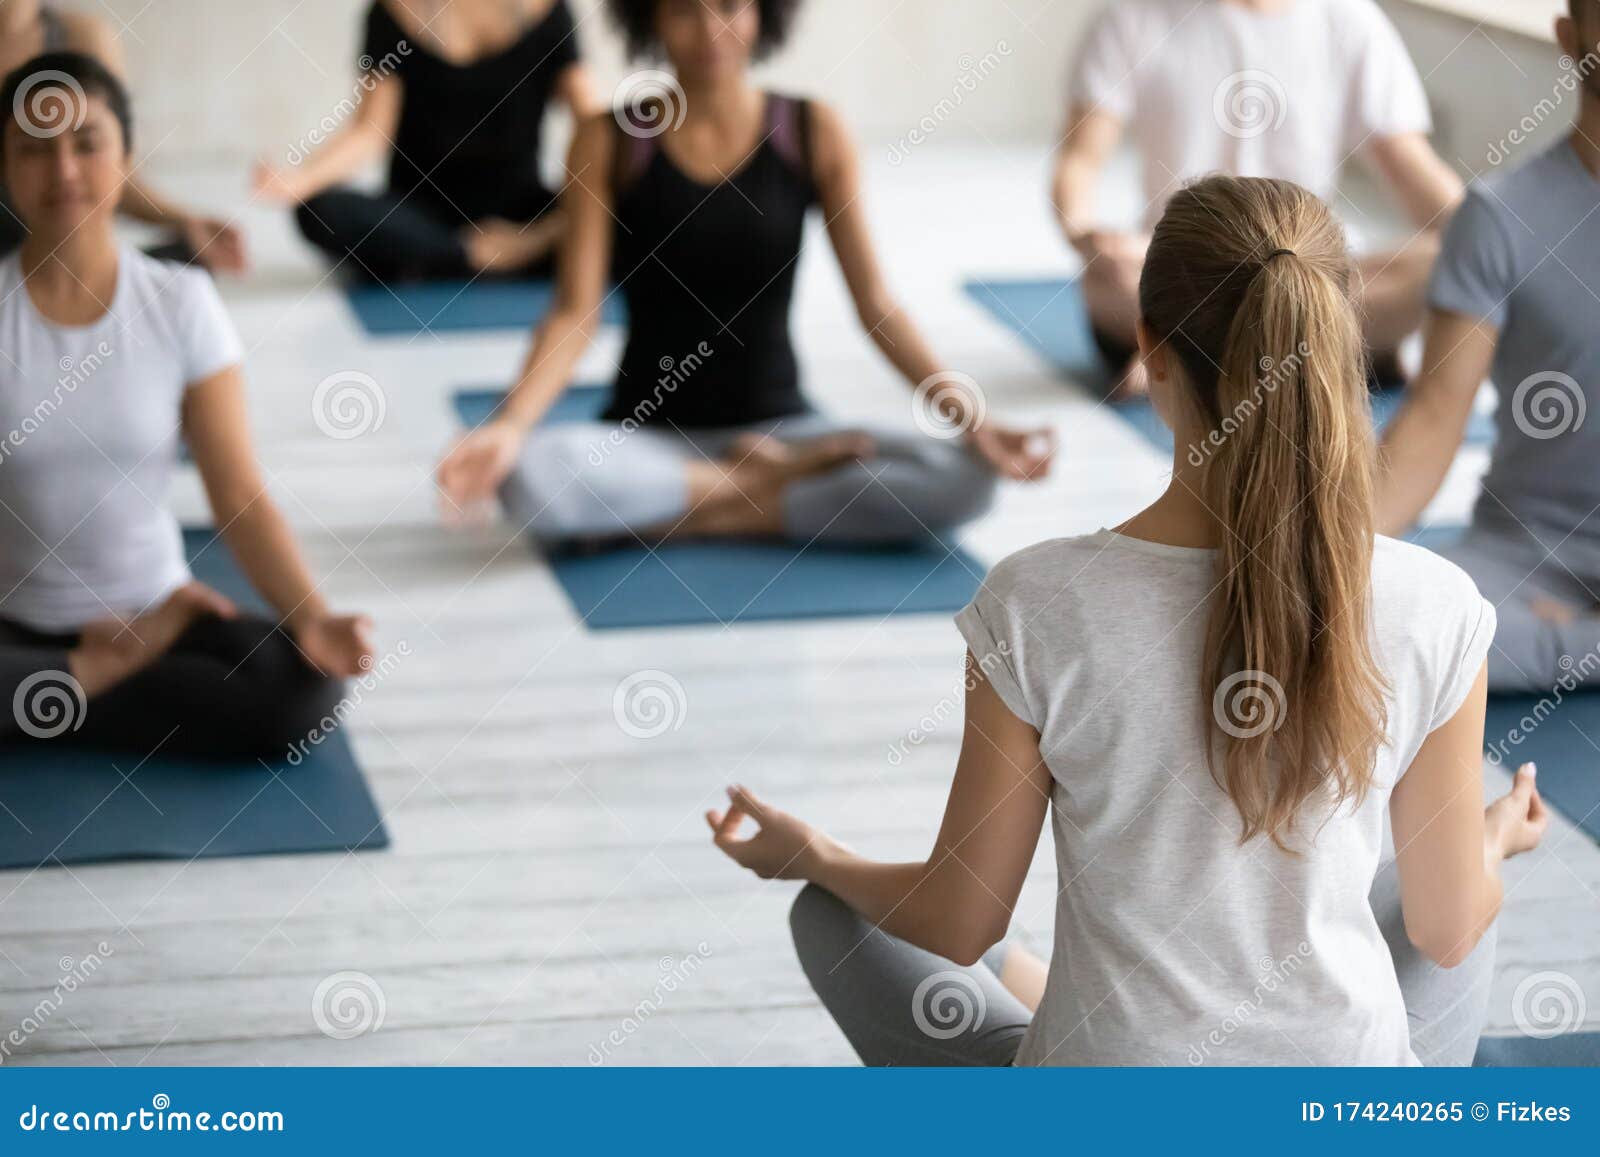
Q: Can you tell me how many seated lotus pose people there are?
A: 7